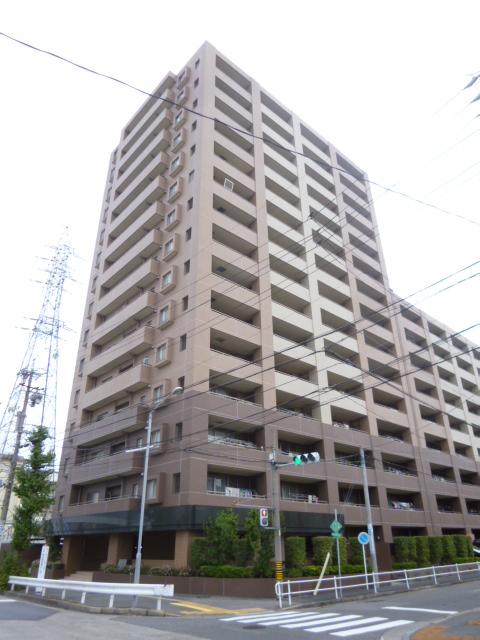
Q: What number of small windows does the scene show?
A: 14